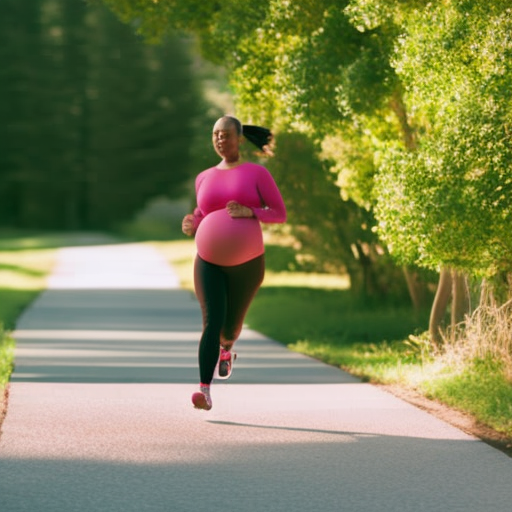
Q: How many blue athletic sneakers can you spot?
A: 0